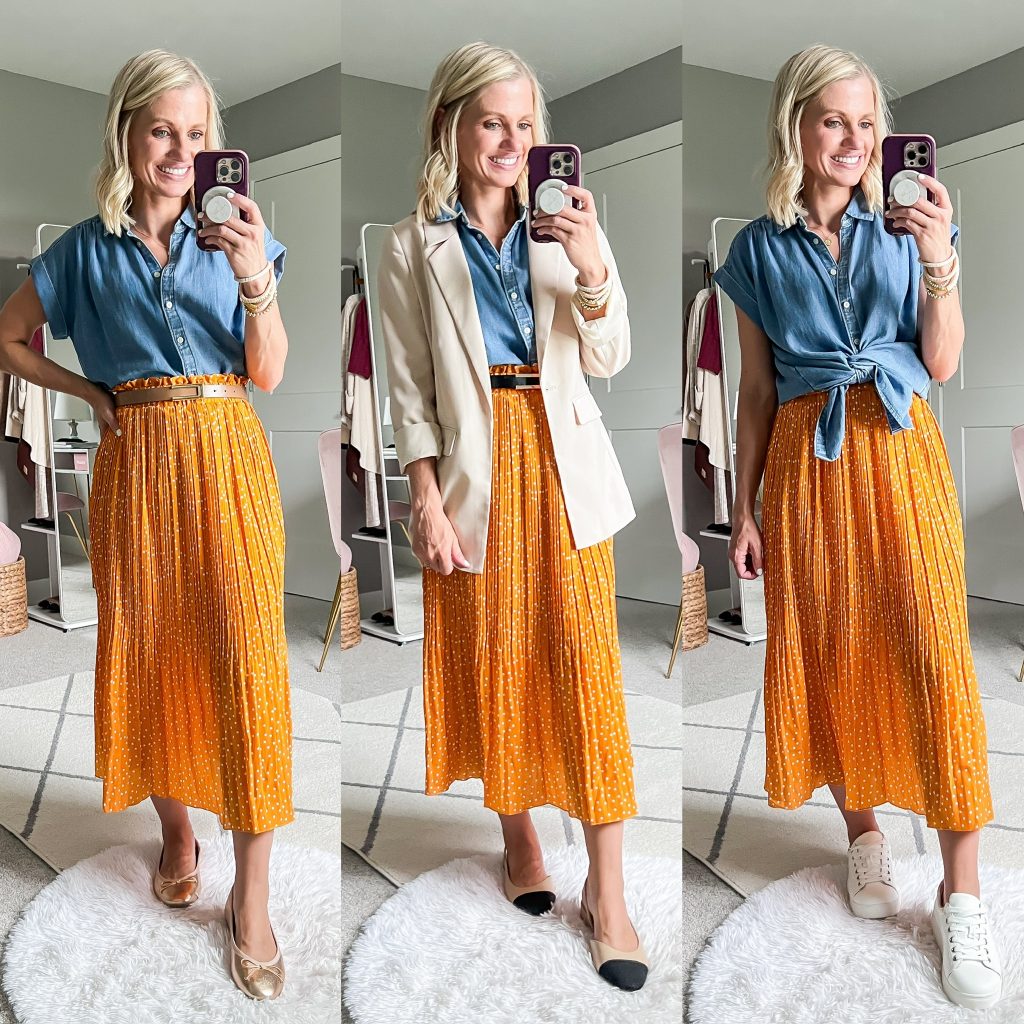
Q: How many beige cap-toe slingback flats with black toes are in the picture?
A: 2